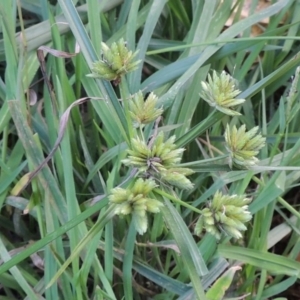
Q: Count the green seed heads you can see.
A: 7